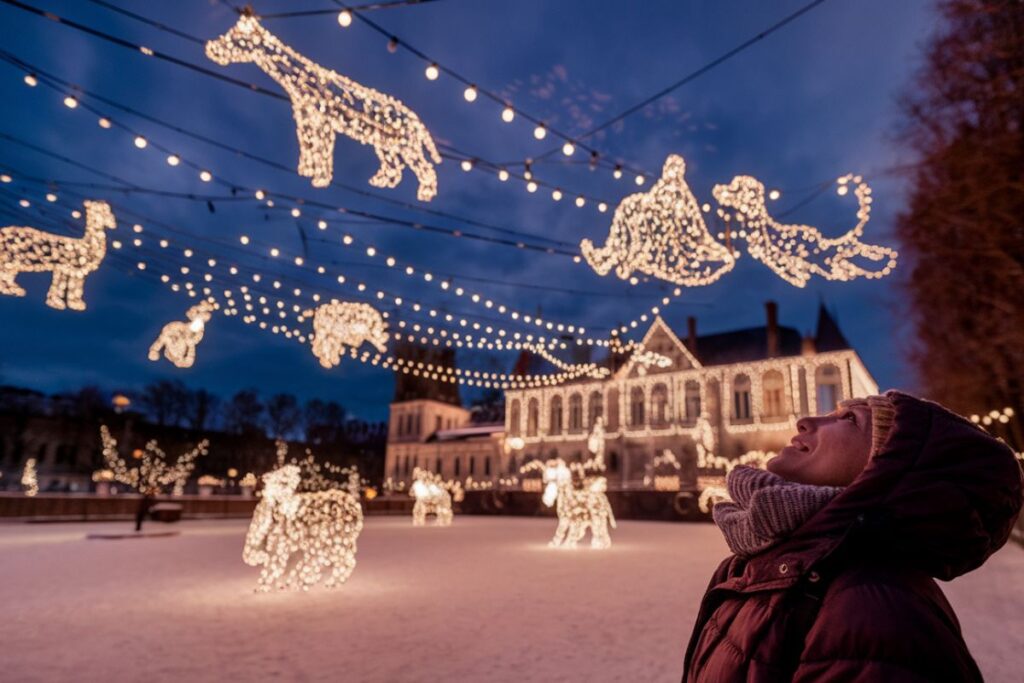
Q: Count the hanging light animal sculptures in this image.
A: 6